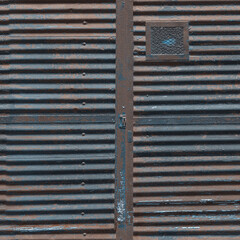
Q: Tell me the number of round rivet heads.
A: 9